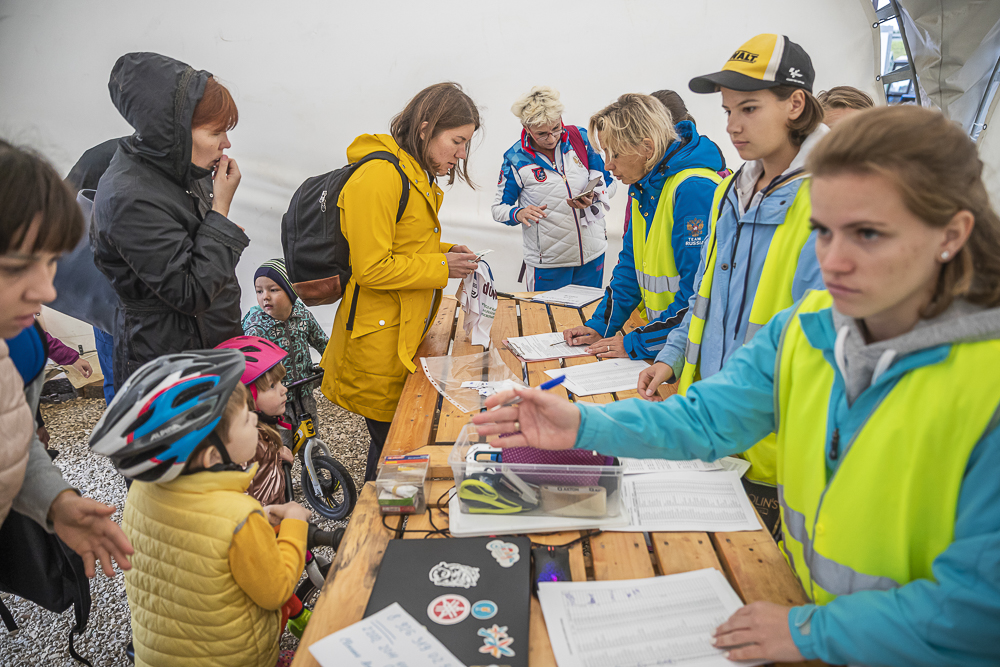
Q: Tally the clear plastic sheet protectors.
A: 1